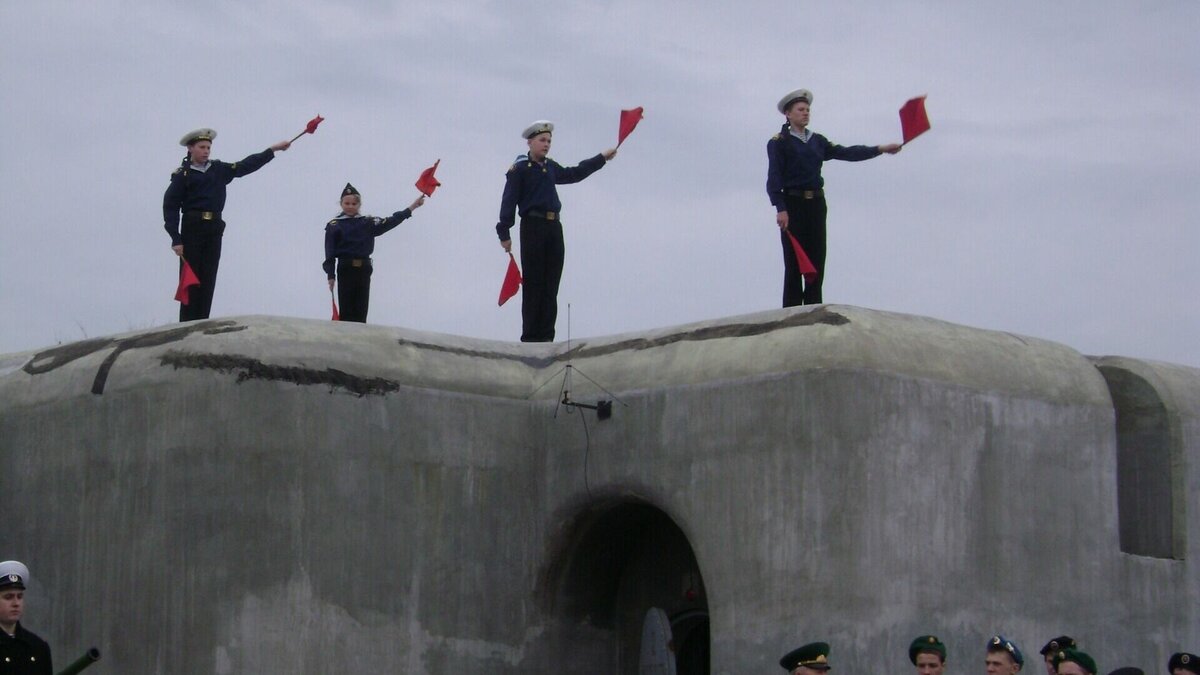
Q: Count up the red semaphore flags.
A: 8